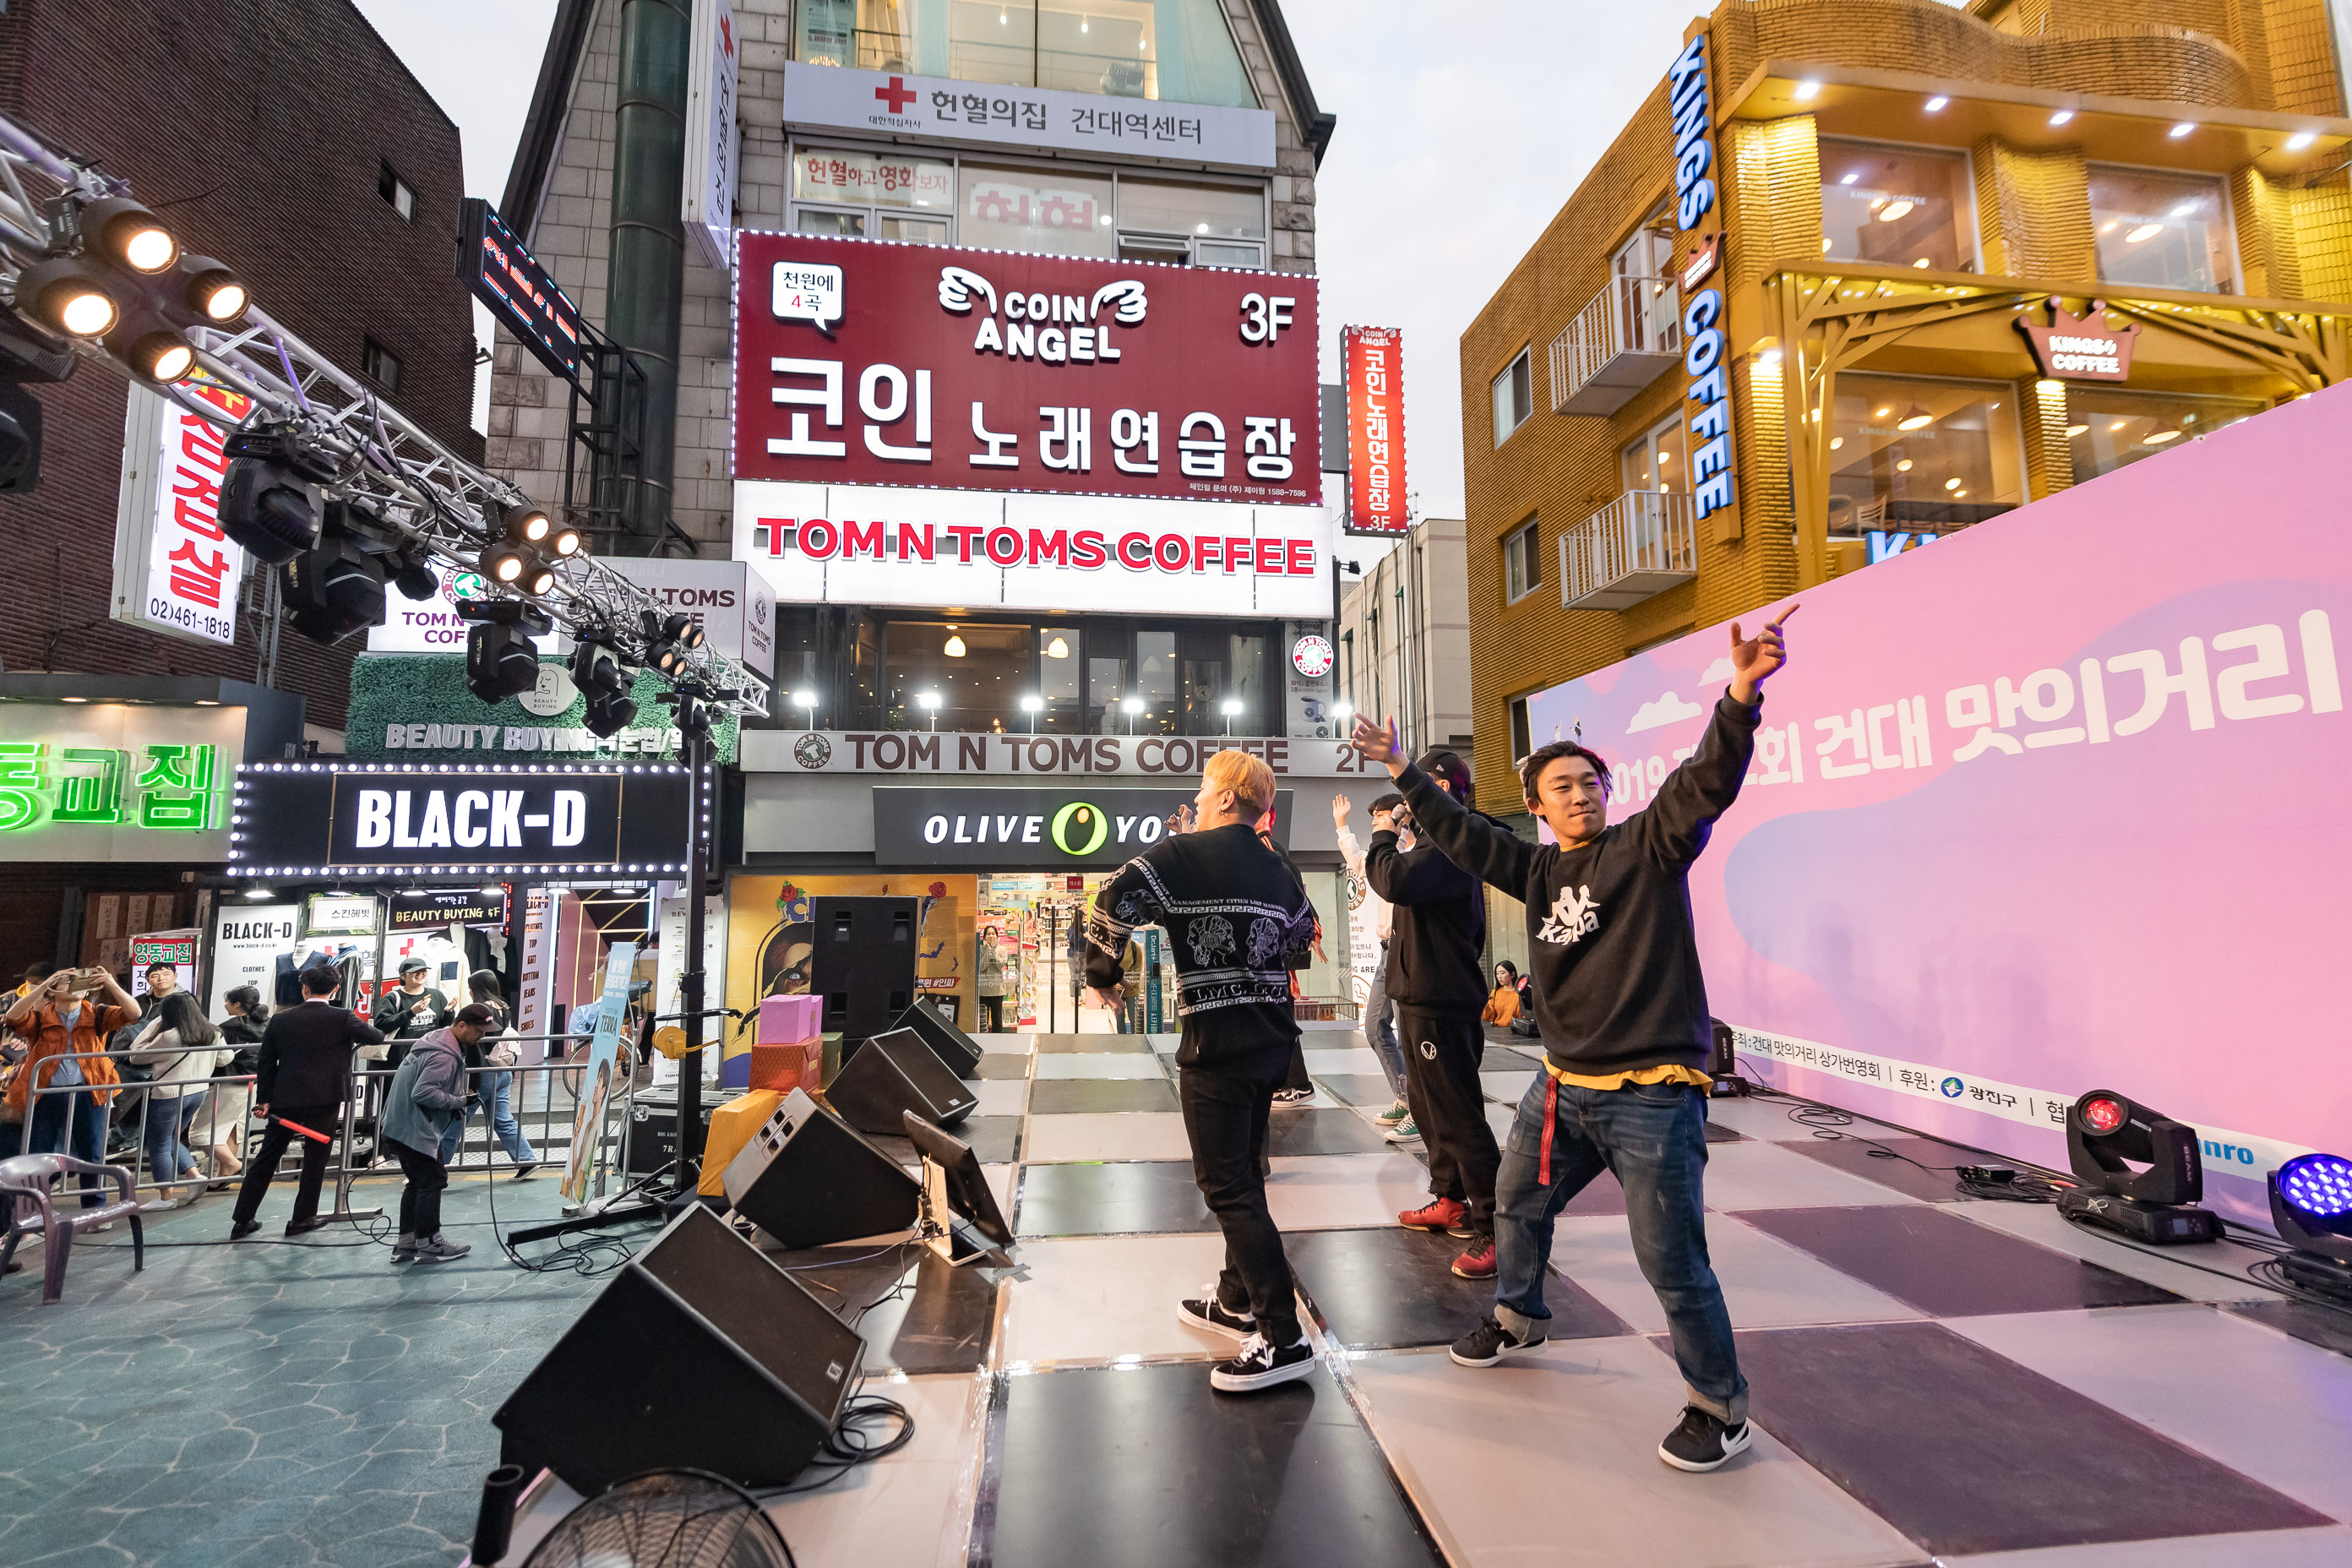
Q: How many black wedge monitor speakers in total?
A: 4